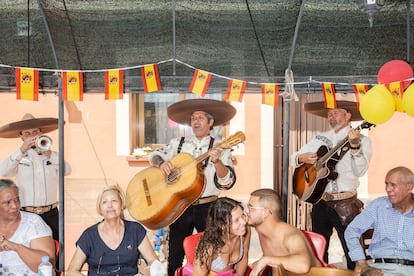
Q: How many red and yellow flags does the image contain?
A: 10